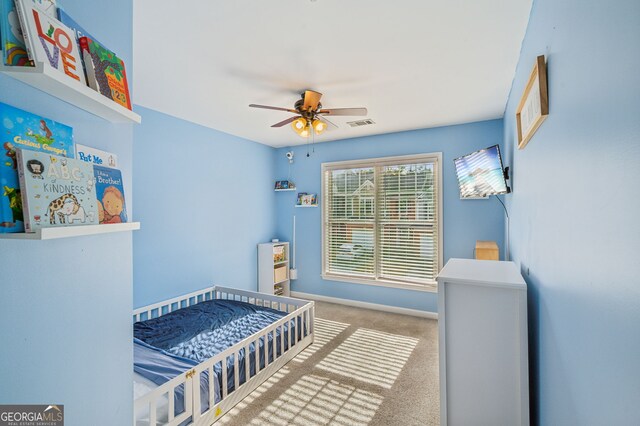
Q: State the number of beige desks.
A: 0